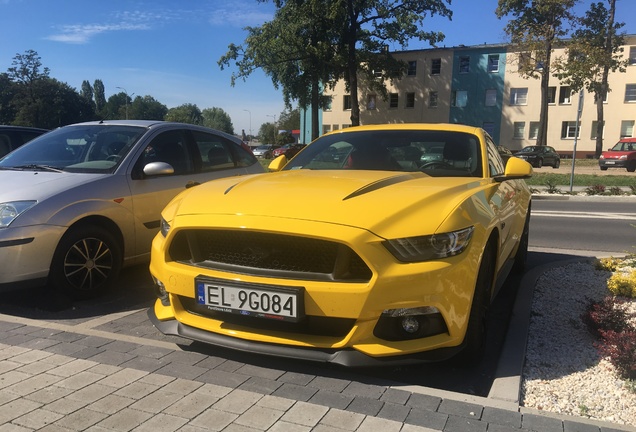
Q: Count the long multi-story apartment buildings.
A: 1